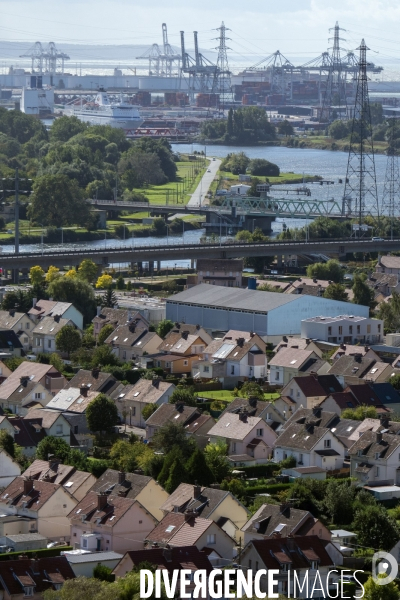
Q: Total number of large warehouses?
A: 1